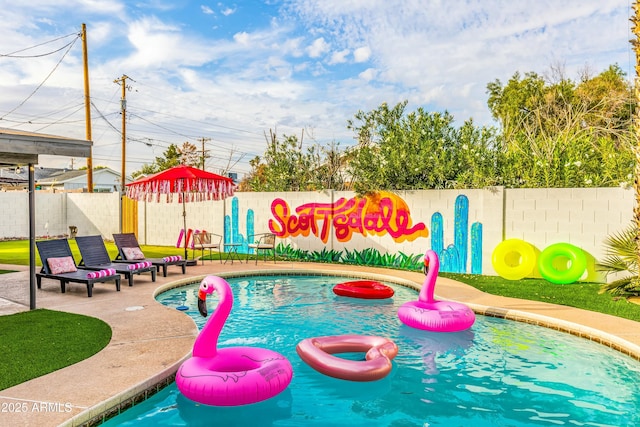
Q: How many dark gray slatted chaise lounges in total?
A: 3